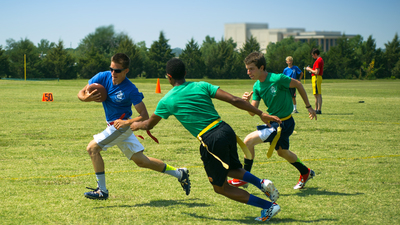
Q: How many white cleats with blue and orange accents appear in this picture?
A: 2